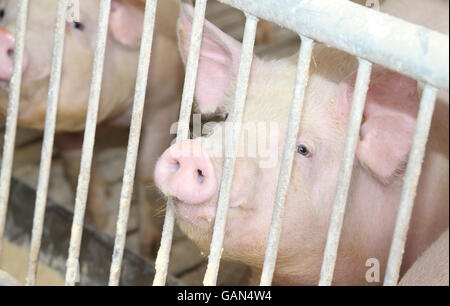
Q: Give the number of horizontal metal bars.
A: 1